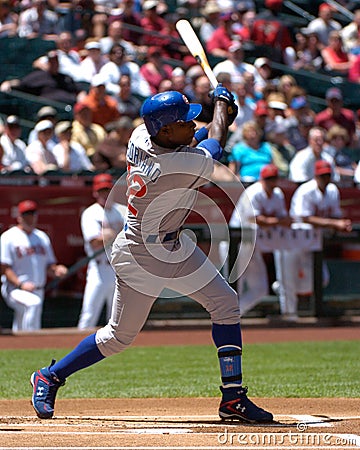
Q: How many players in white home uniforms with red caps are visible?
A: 4